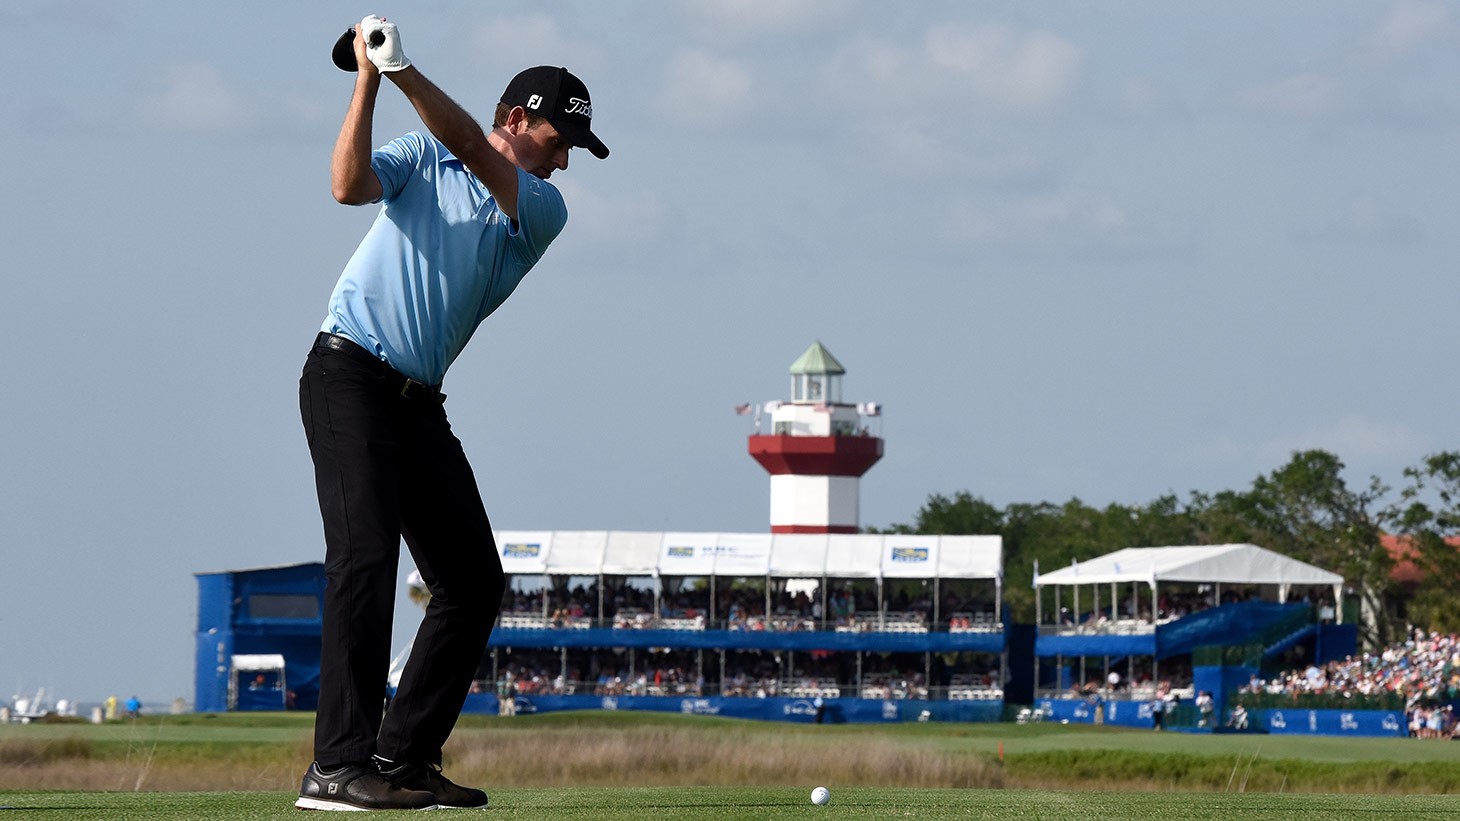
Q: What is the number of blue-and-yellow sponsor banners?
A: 3